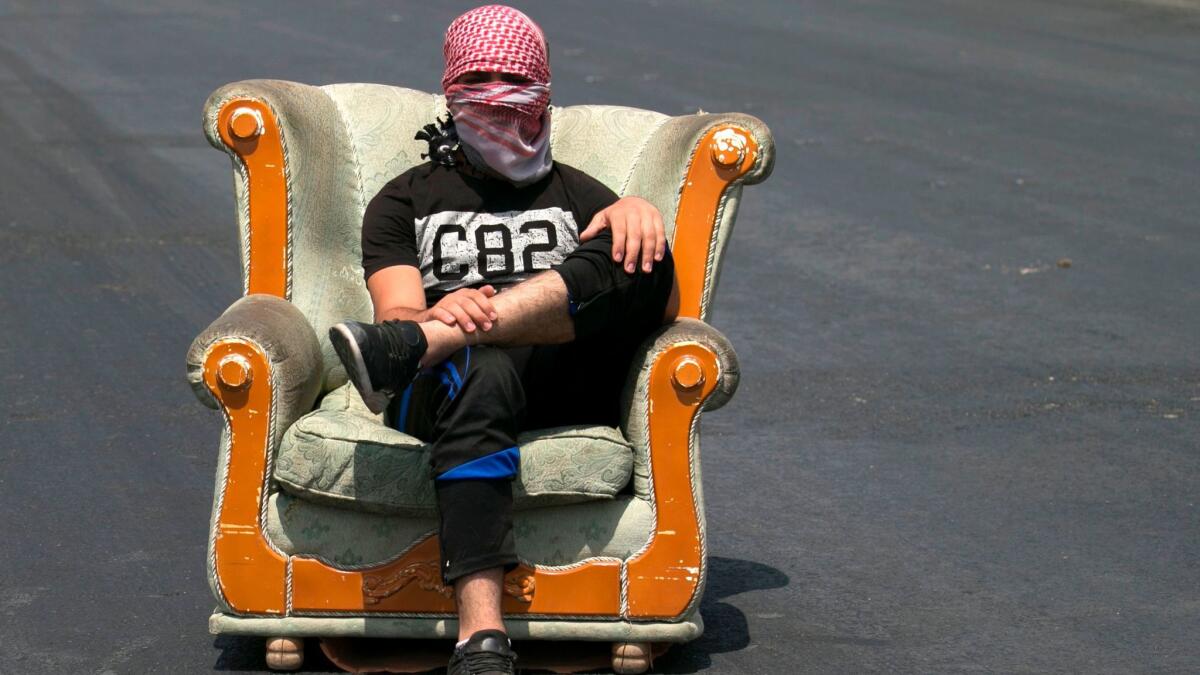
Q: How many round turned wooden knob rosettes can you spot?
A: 4